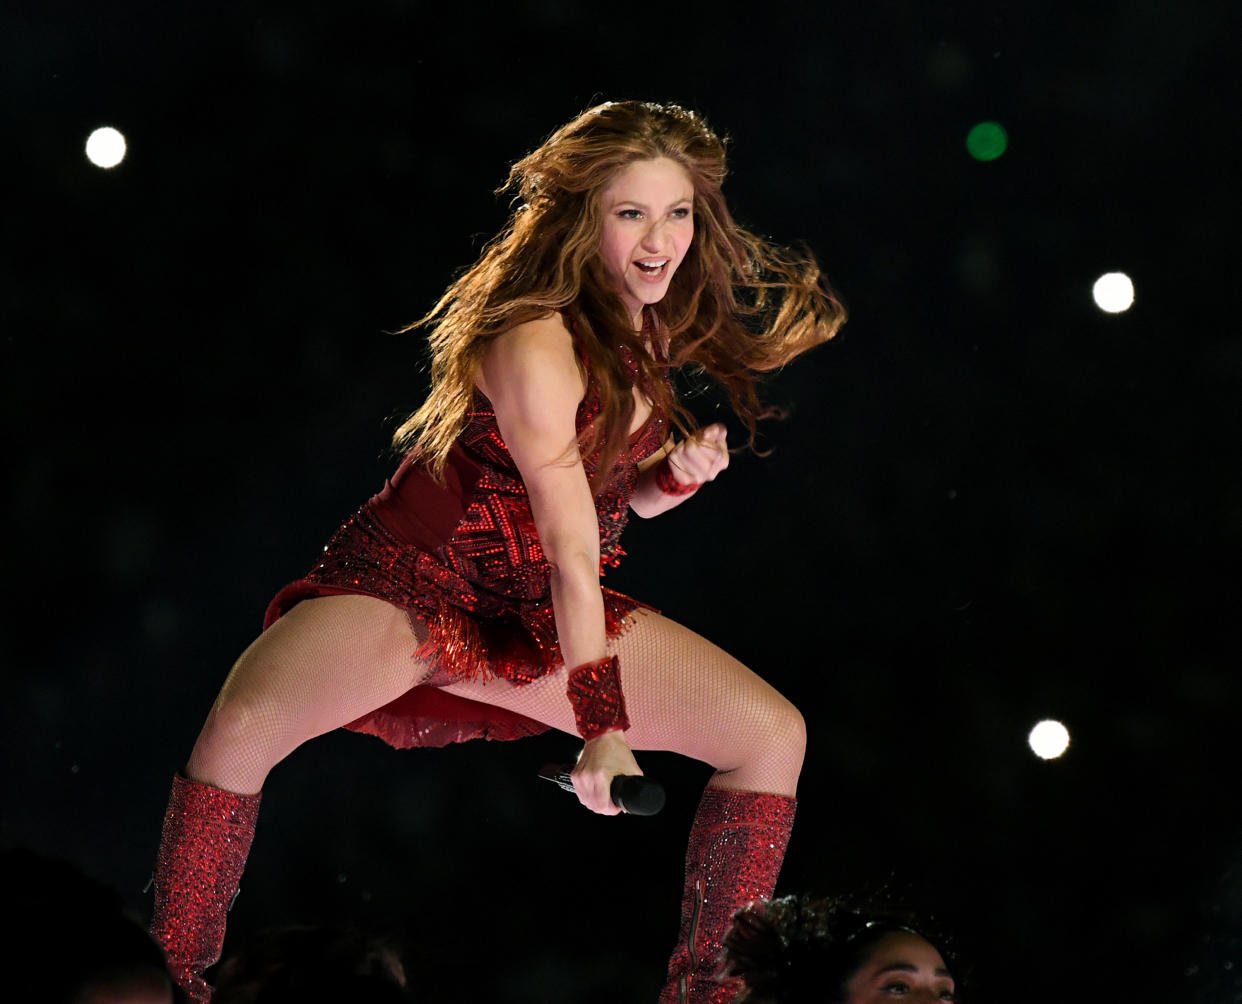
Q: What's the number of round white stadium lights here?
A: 3